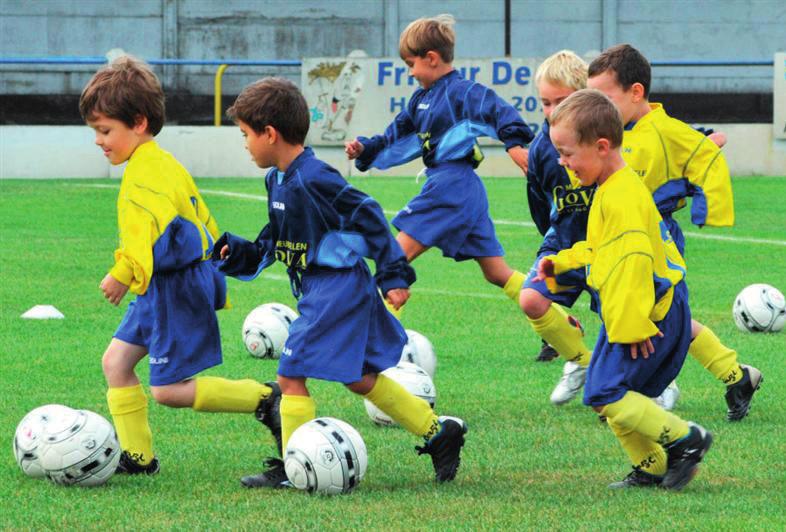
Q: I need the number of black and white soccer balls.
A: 7